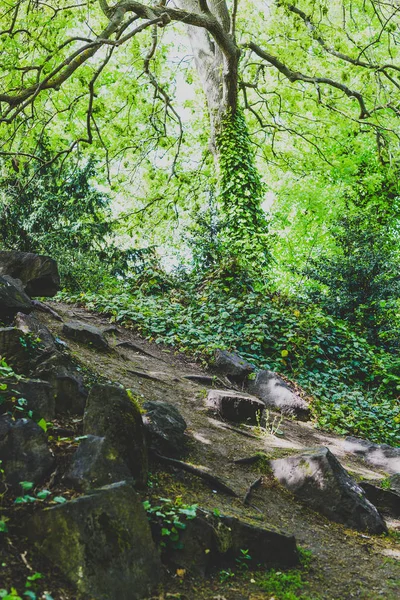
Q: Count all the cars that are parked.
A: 0